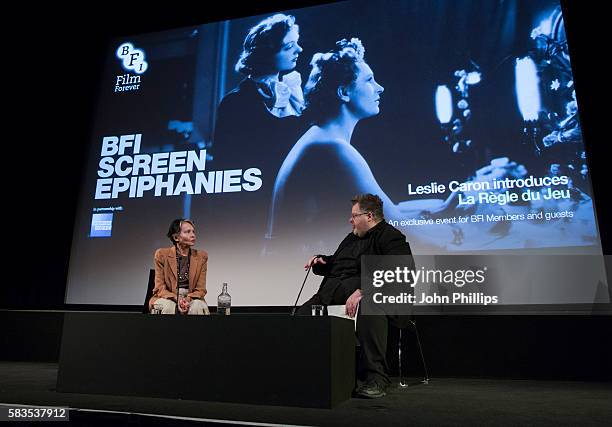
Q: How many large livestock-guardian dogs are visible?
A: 0